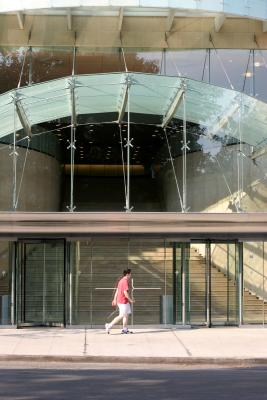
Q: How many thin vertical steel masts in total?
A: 5